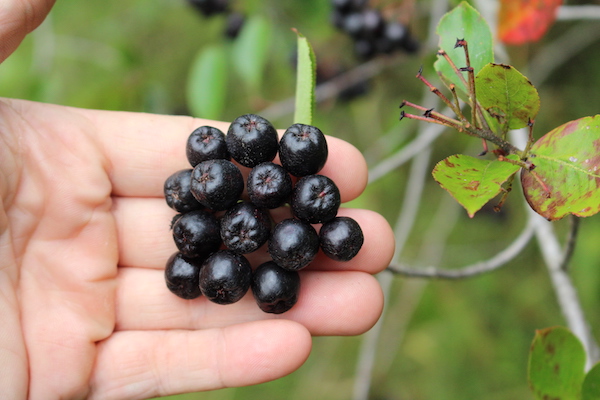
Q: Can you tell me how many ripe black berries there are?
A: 14